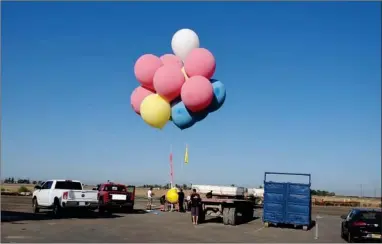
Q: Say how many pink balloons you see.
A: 6